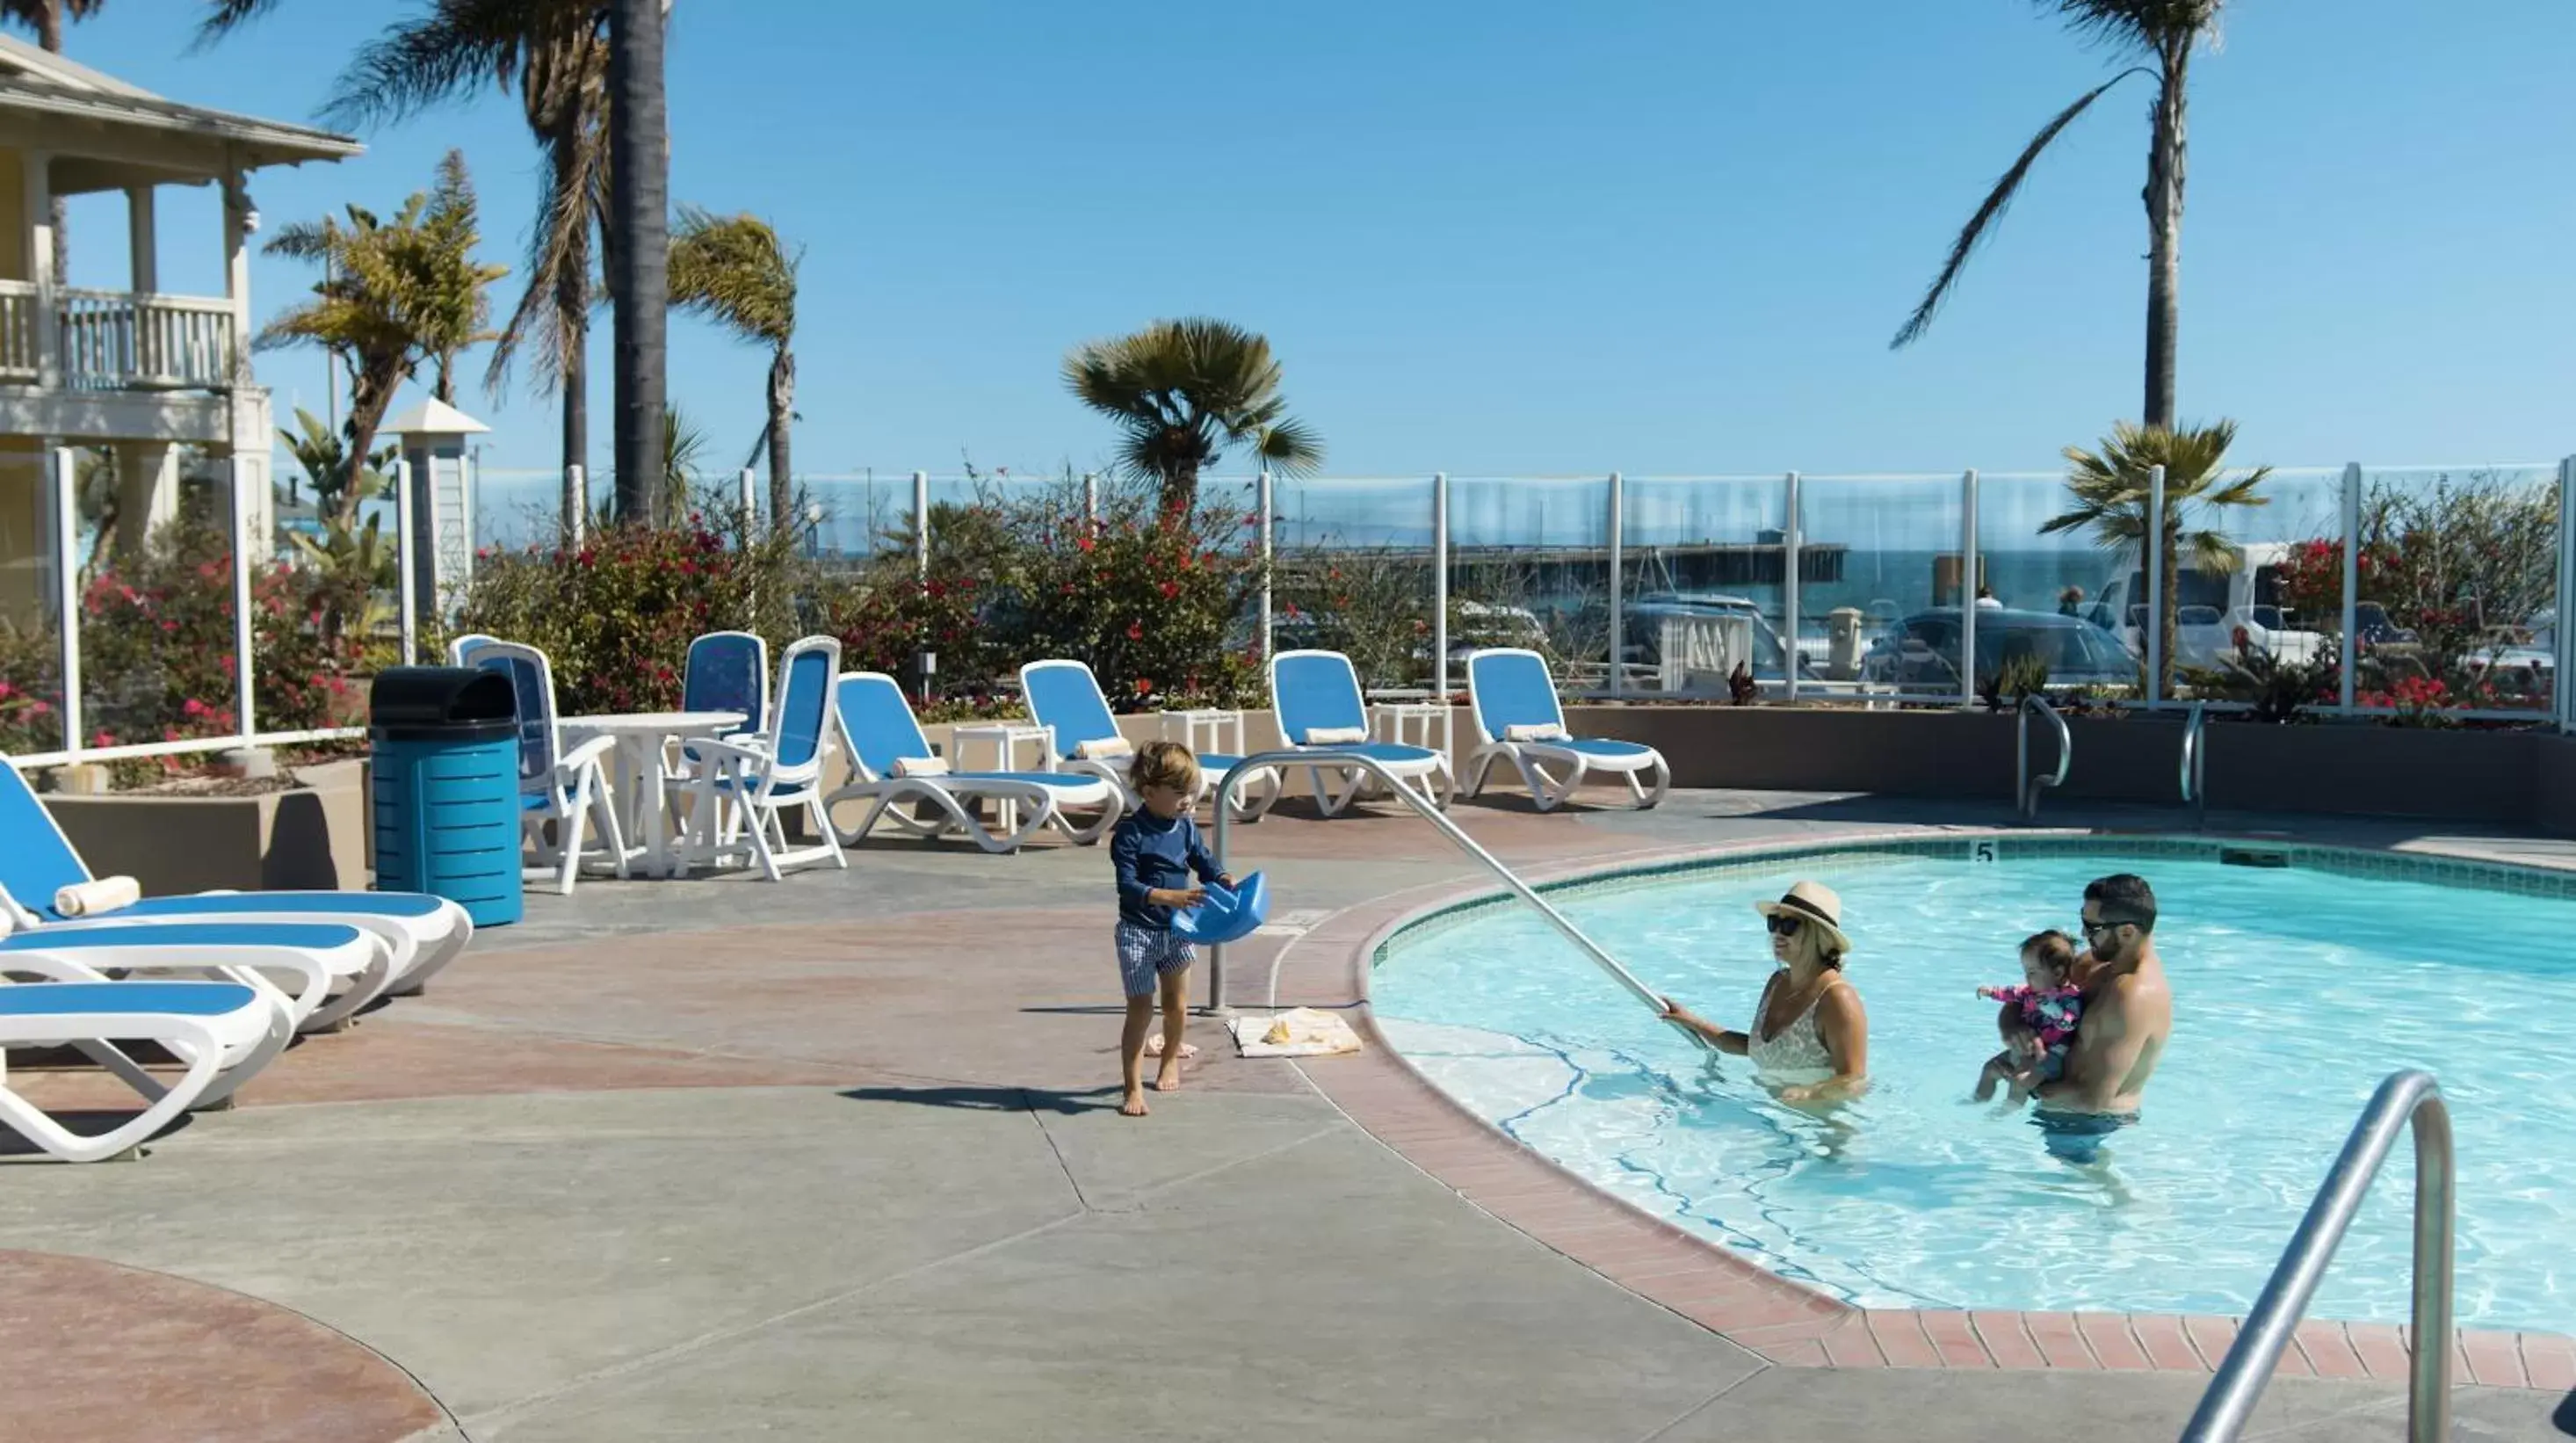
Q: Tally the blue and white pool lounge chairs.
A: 7